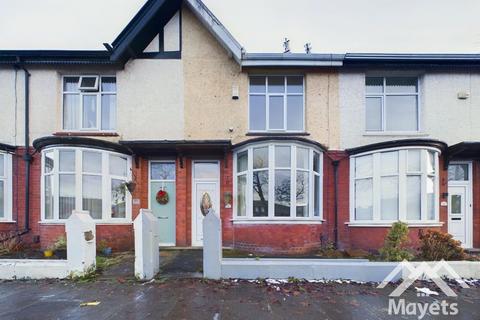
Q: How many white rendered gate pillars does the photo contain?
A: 3